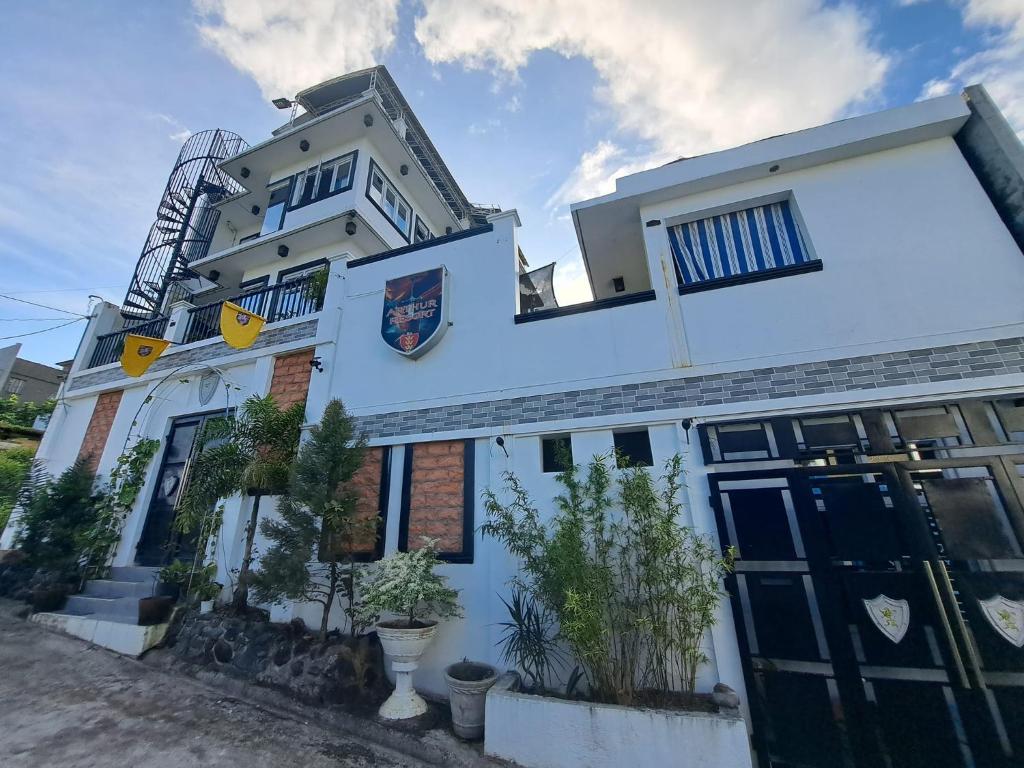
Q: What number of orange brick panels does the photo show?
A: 4